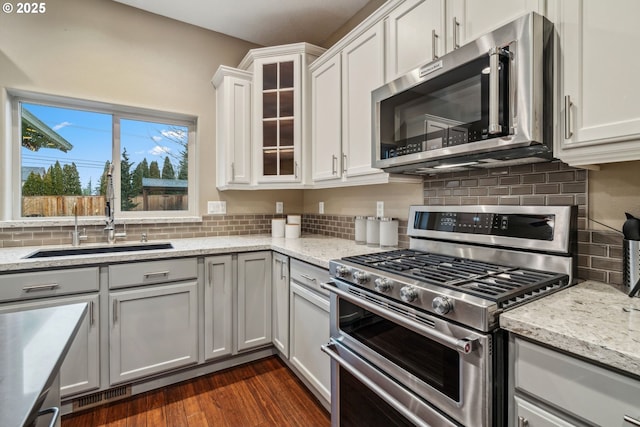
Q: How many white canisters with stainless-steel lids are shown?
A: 3